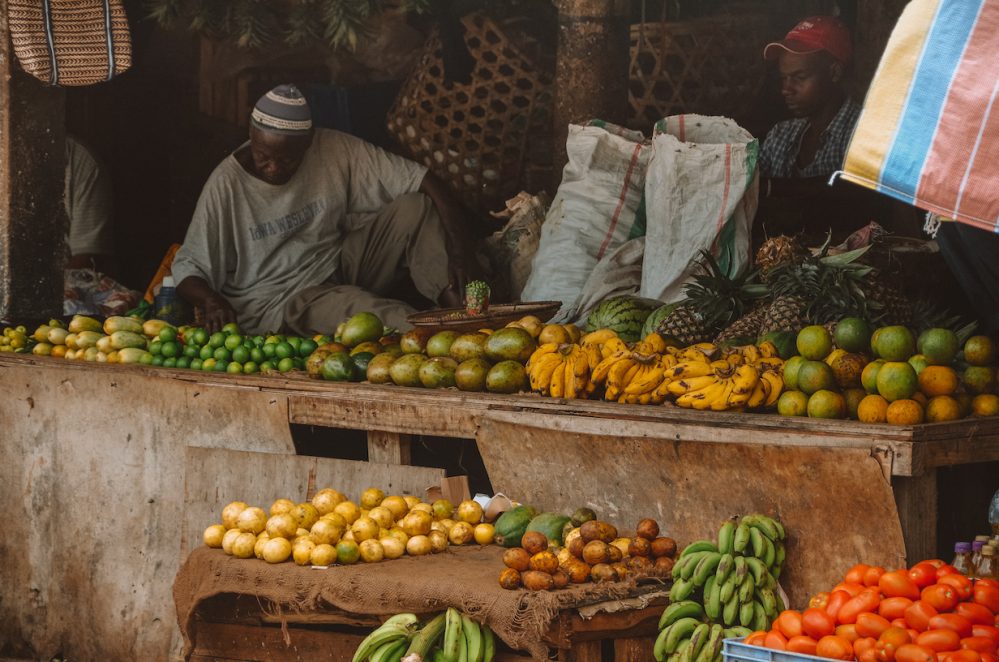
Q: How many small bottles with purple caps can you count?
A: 2